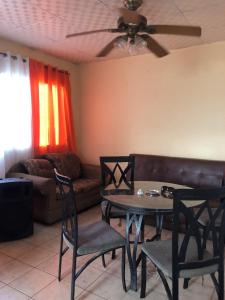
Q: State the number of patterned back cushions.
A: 2